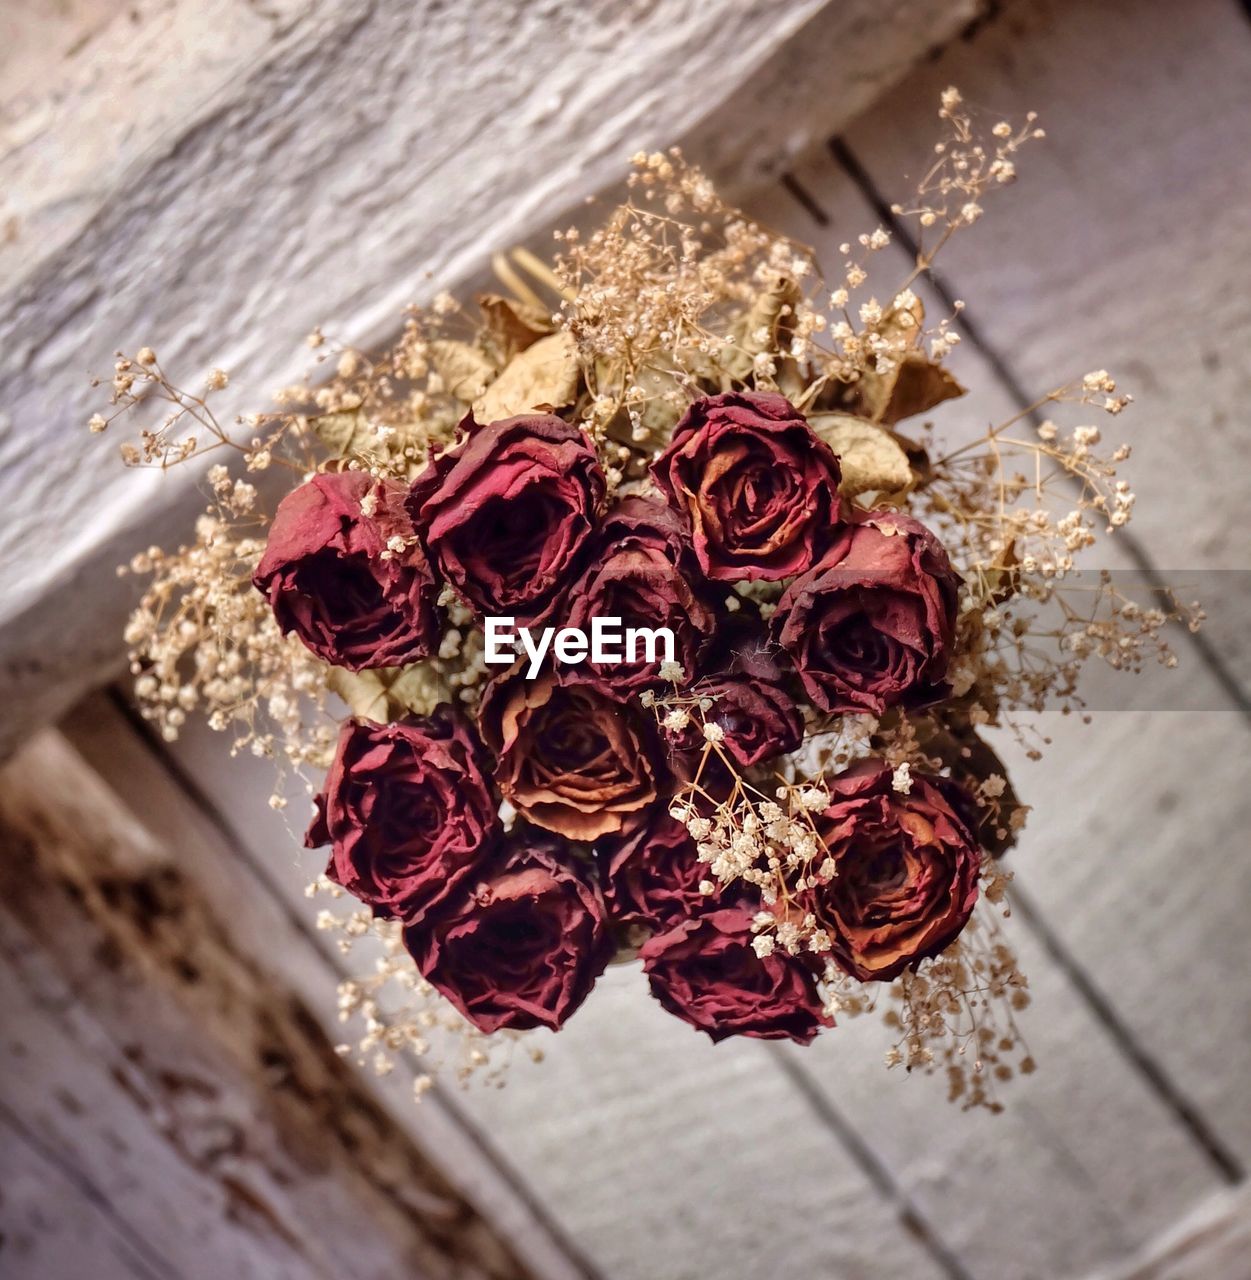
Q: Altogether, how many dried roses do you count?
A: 12